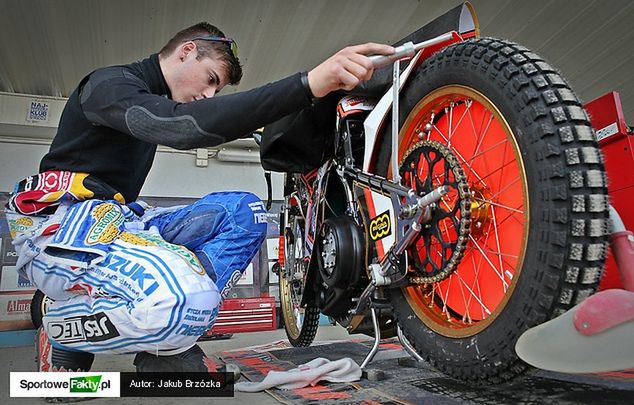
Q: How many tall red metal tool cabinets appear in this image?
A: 1